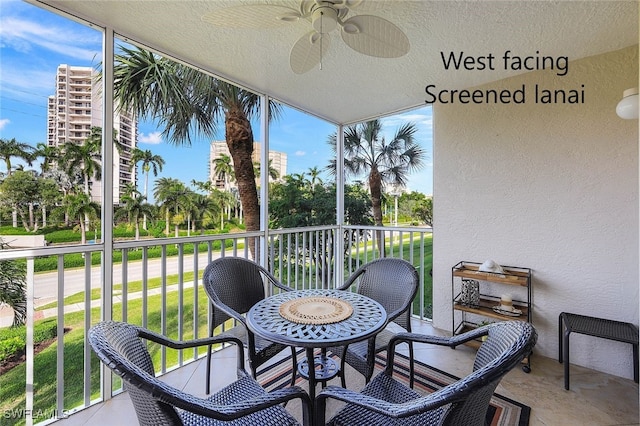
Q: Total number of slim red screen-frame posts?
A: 0